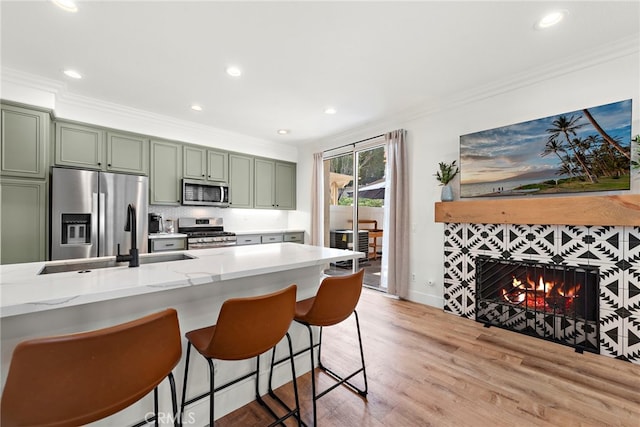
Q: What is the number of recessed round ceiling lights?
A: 7